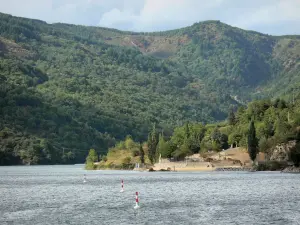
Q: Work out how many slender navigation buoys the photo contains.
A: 3